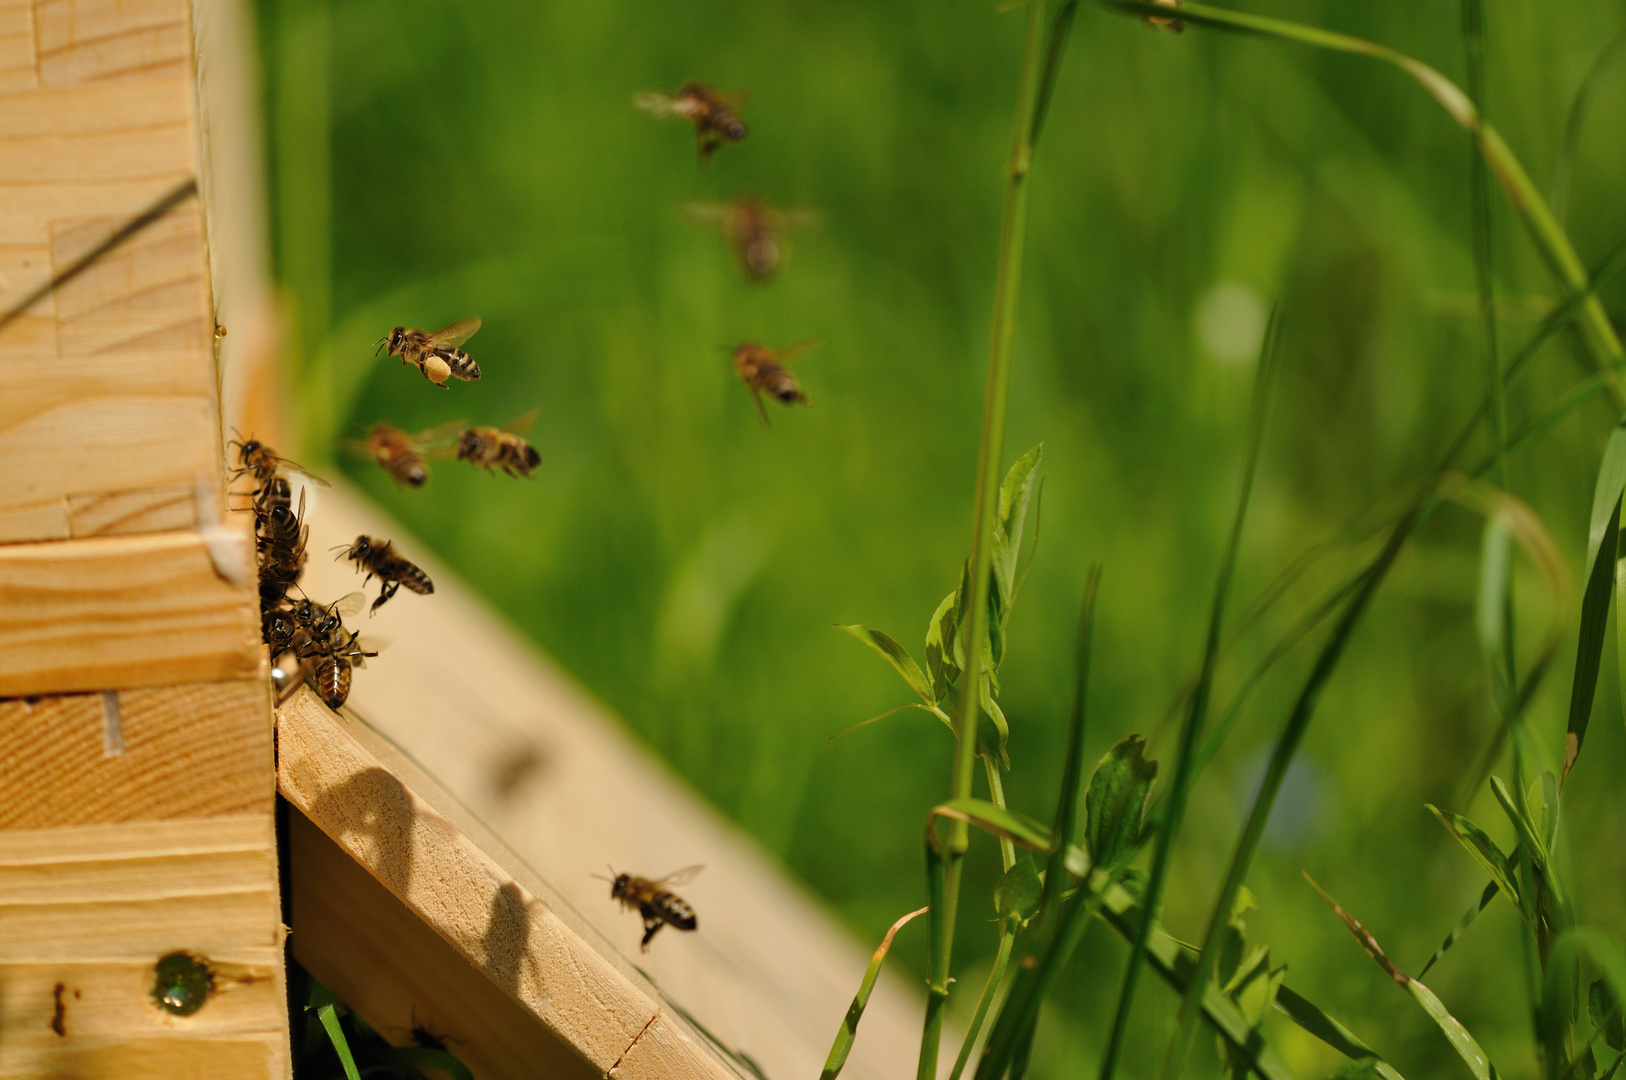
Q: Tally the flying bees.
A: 8